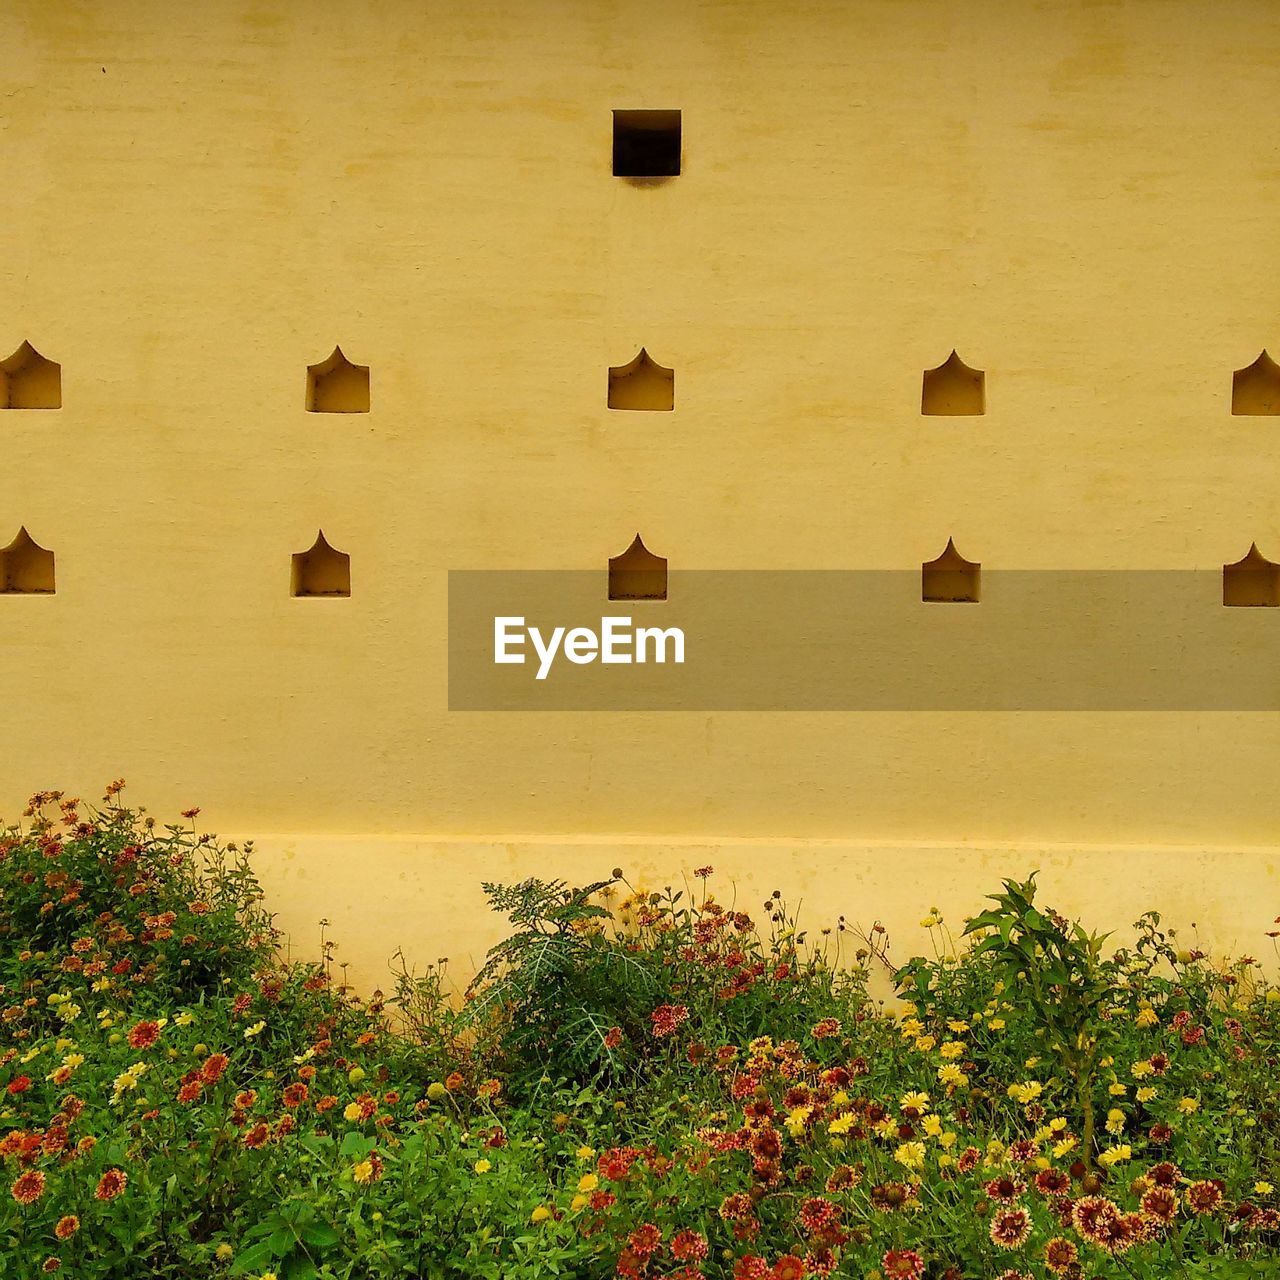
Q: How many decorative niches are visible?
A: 10